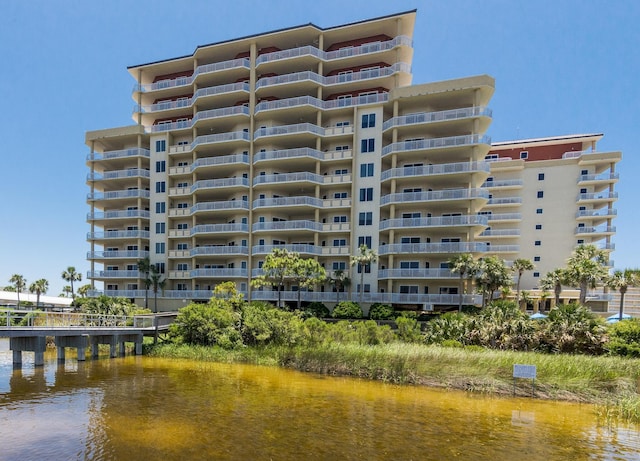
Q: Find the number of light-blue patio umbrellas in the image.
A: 2